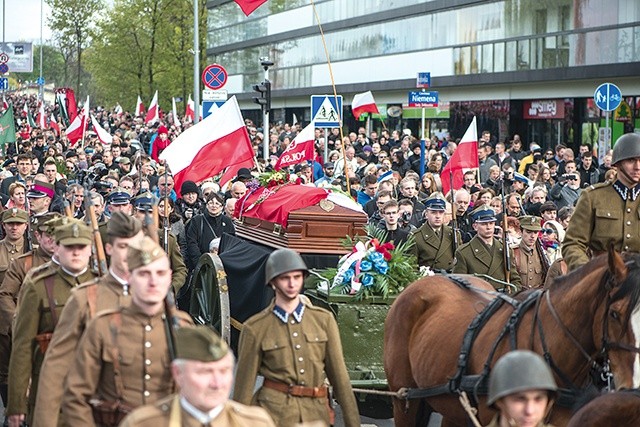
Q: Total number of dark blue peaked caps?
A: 4